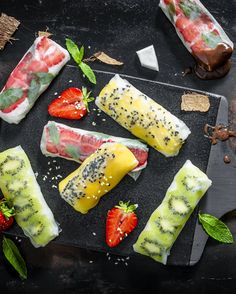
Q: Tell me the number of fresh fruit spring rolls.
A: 7